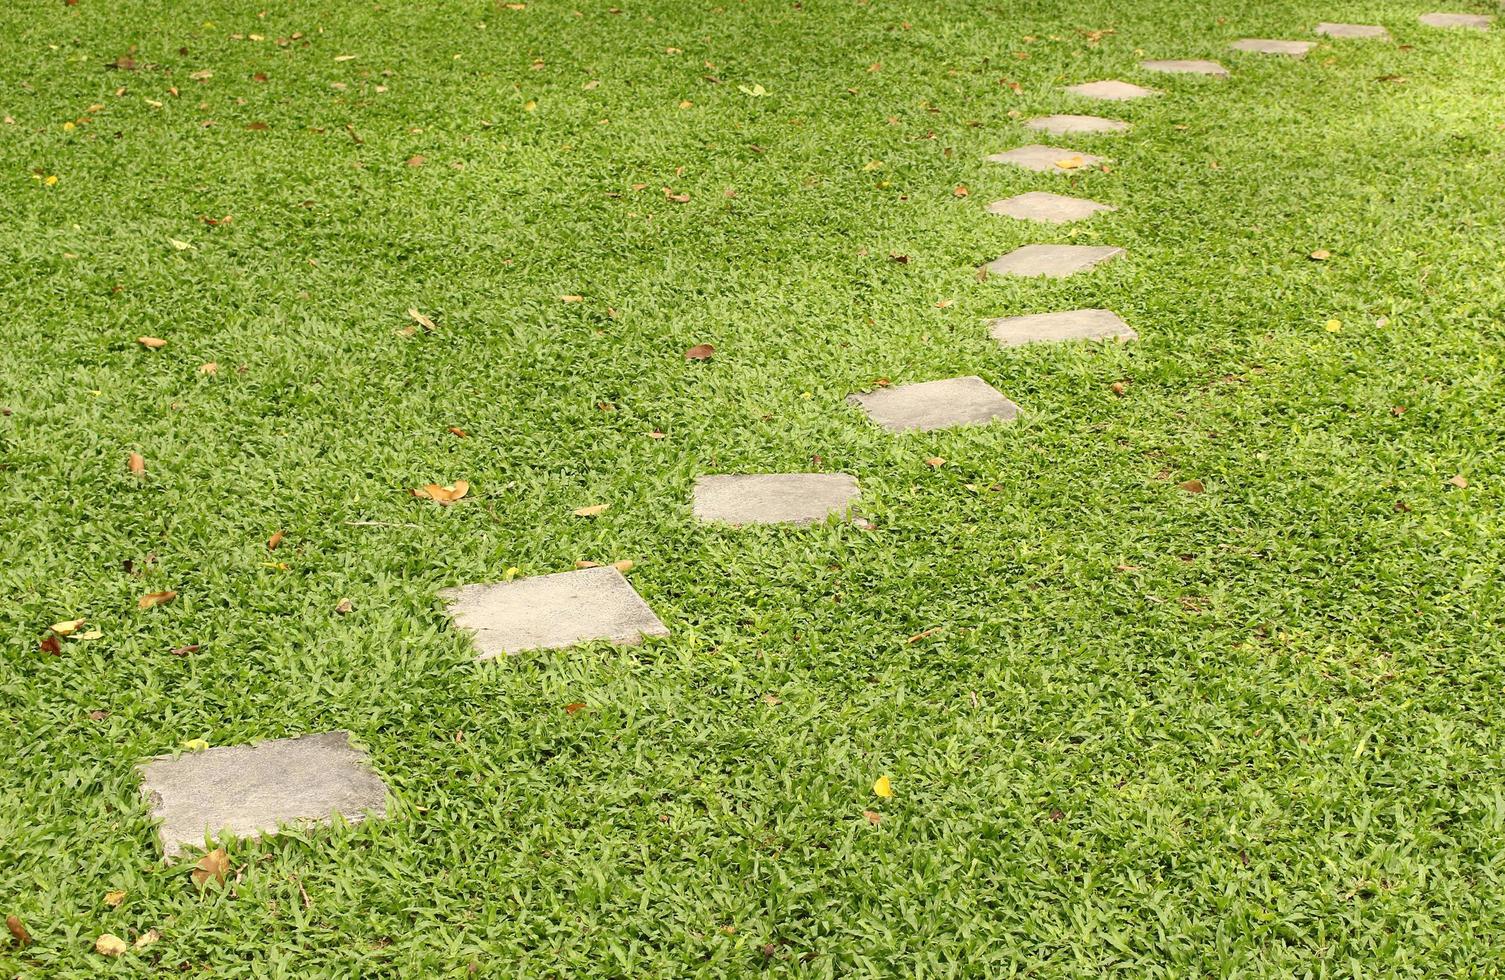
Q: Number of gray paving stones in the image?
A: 14